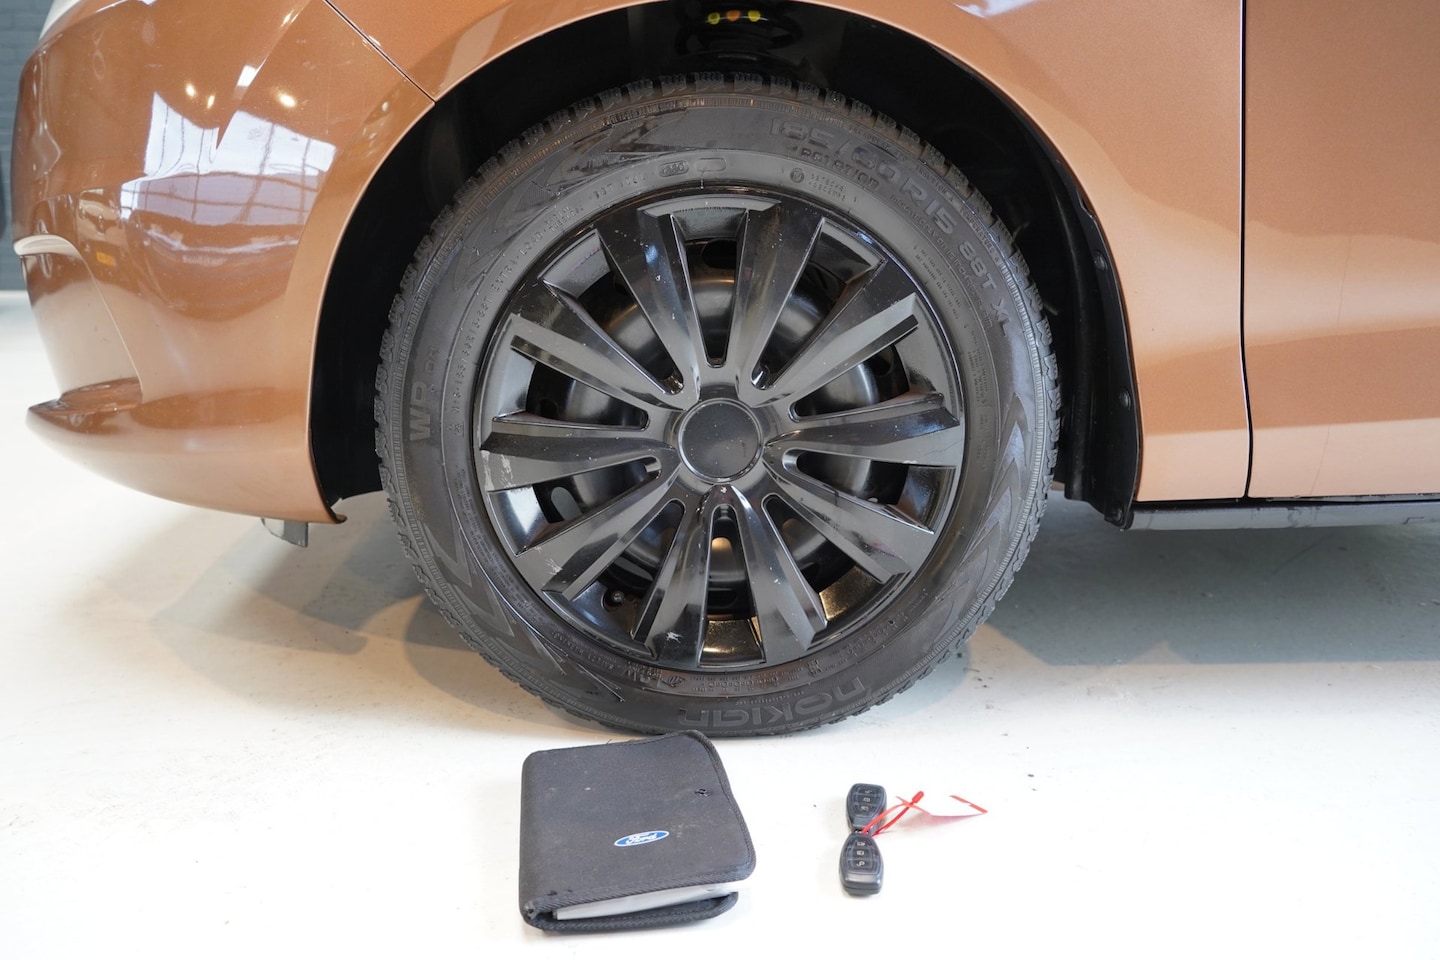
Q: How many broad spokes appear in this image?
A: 10